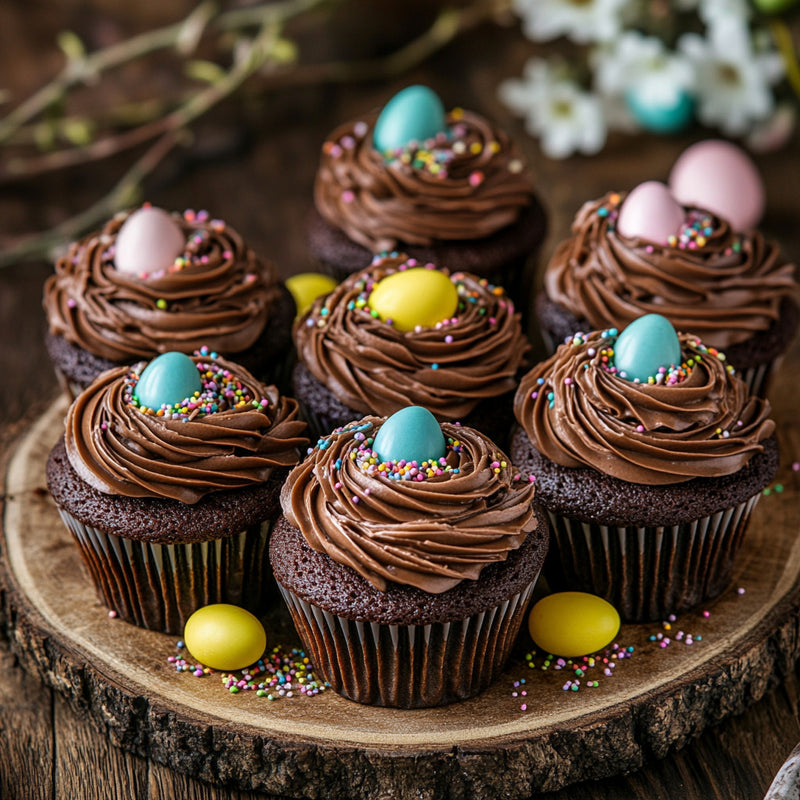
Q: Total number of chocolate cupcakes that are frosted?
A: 7